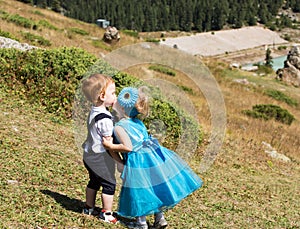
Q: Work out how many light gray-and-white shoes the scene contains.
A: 2